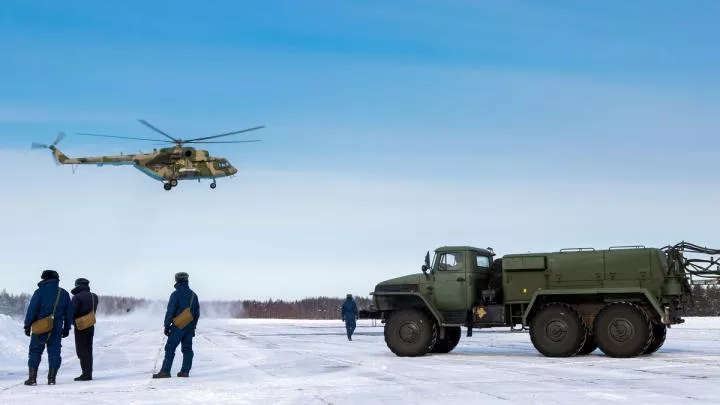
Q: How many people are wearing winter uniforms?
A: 4